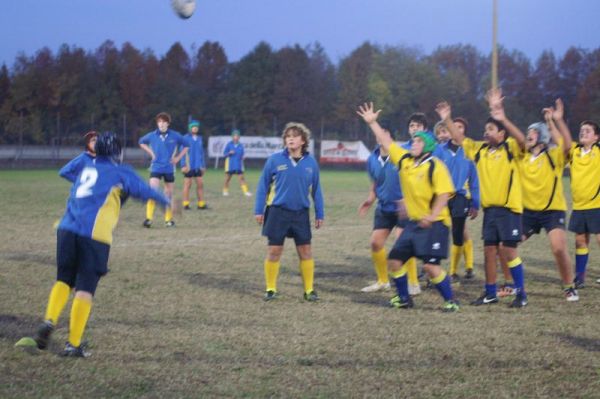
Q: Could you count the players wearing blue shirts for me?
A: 9